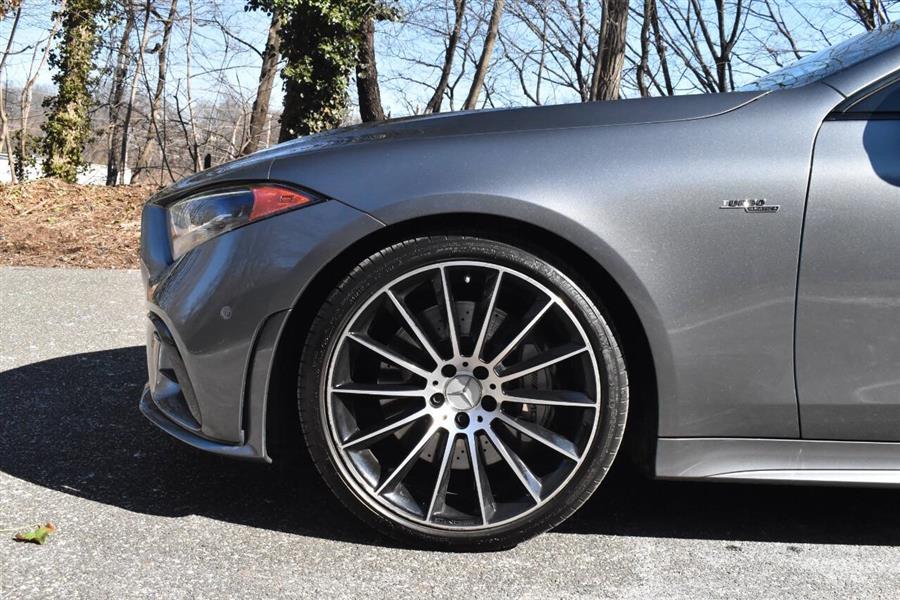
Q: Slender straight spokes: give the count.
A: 14